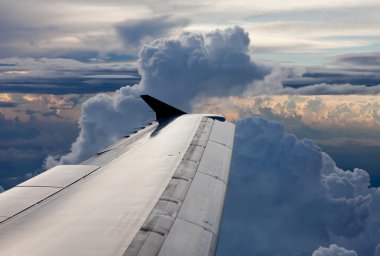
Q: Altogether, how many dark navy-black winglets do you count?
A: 1